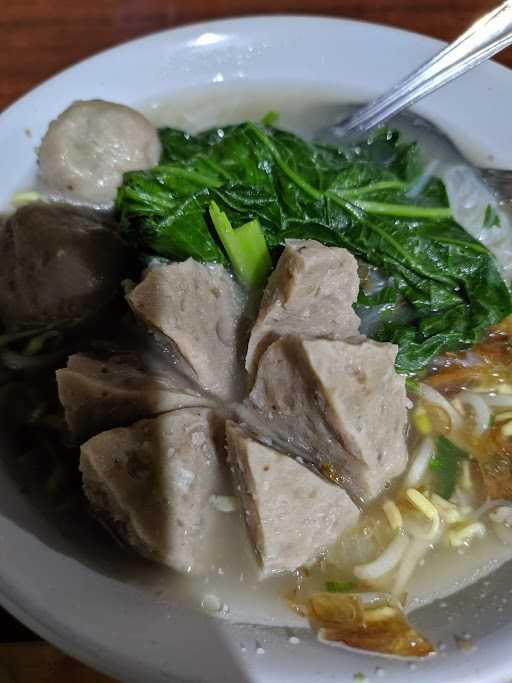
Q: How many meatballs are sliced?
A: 1